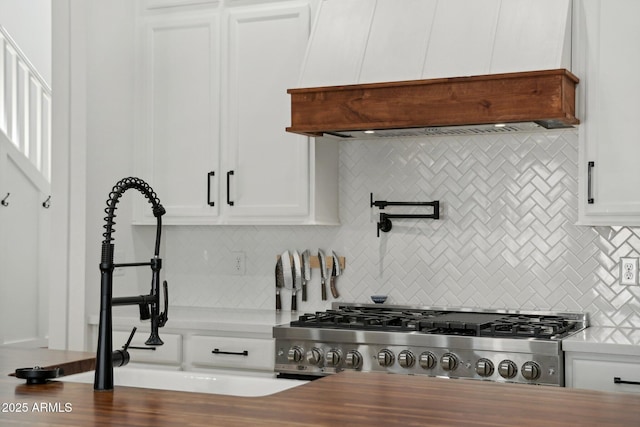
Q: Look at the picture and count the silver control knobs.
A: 11